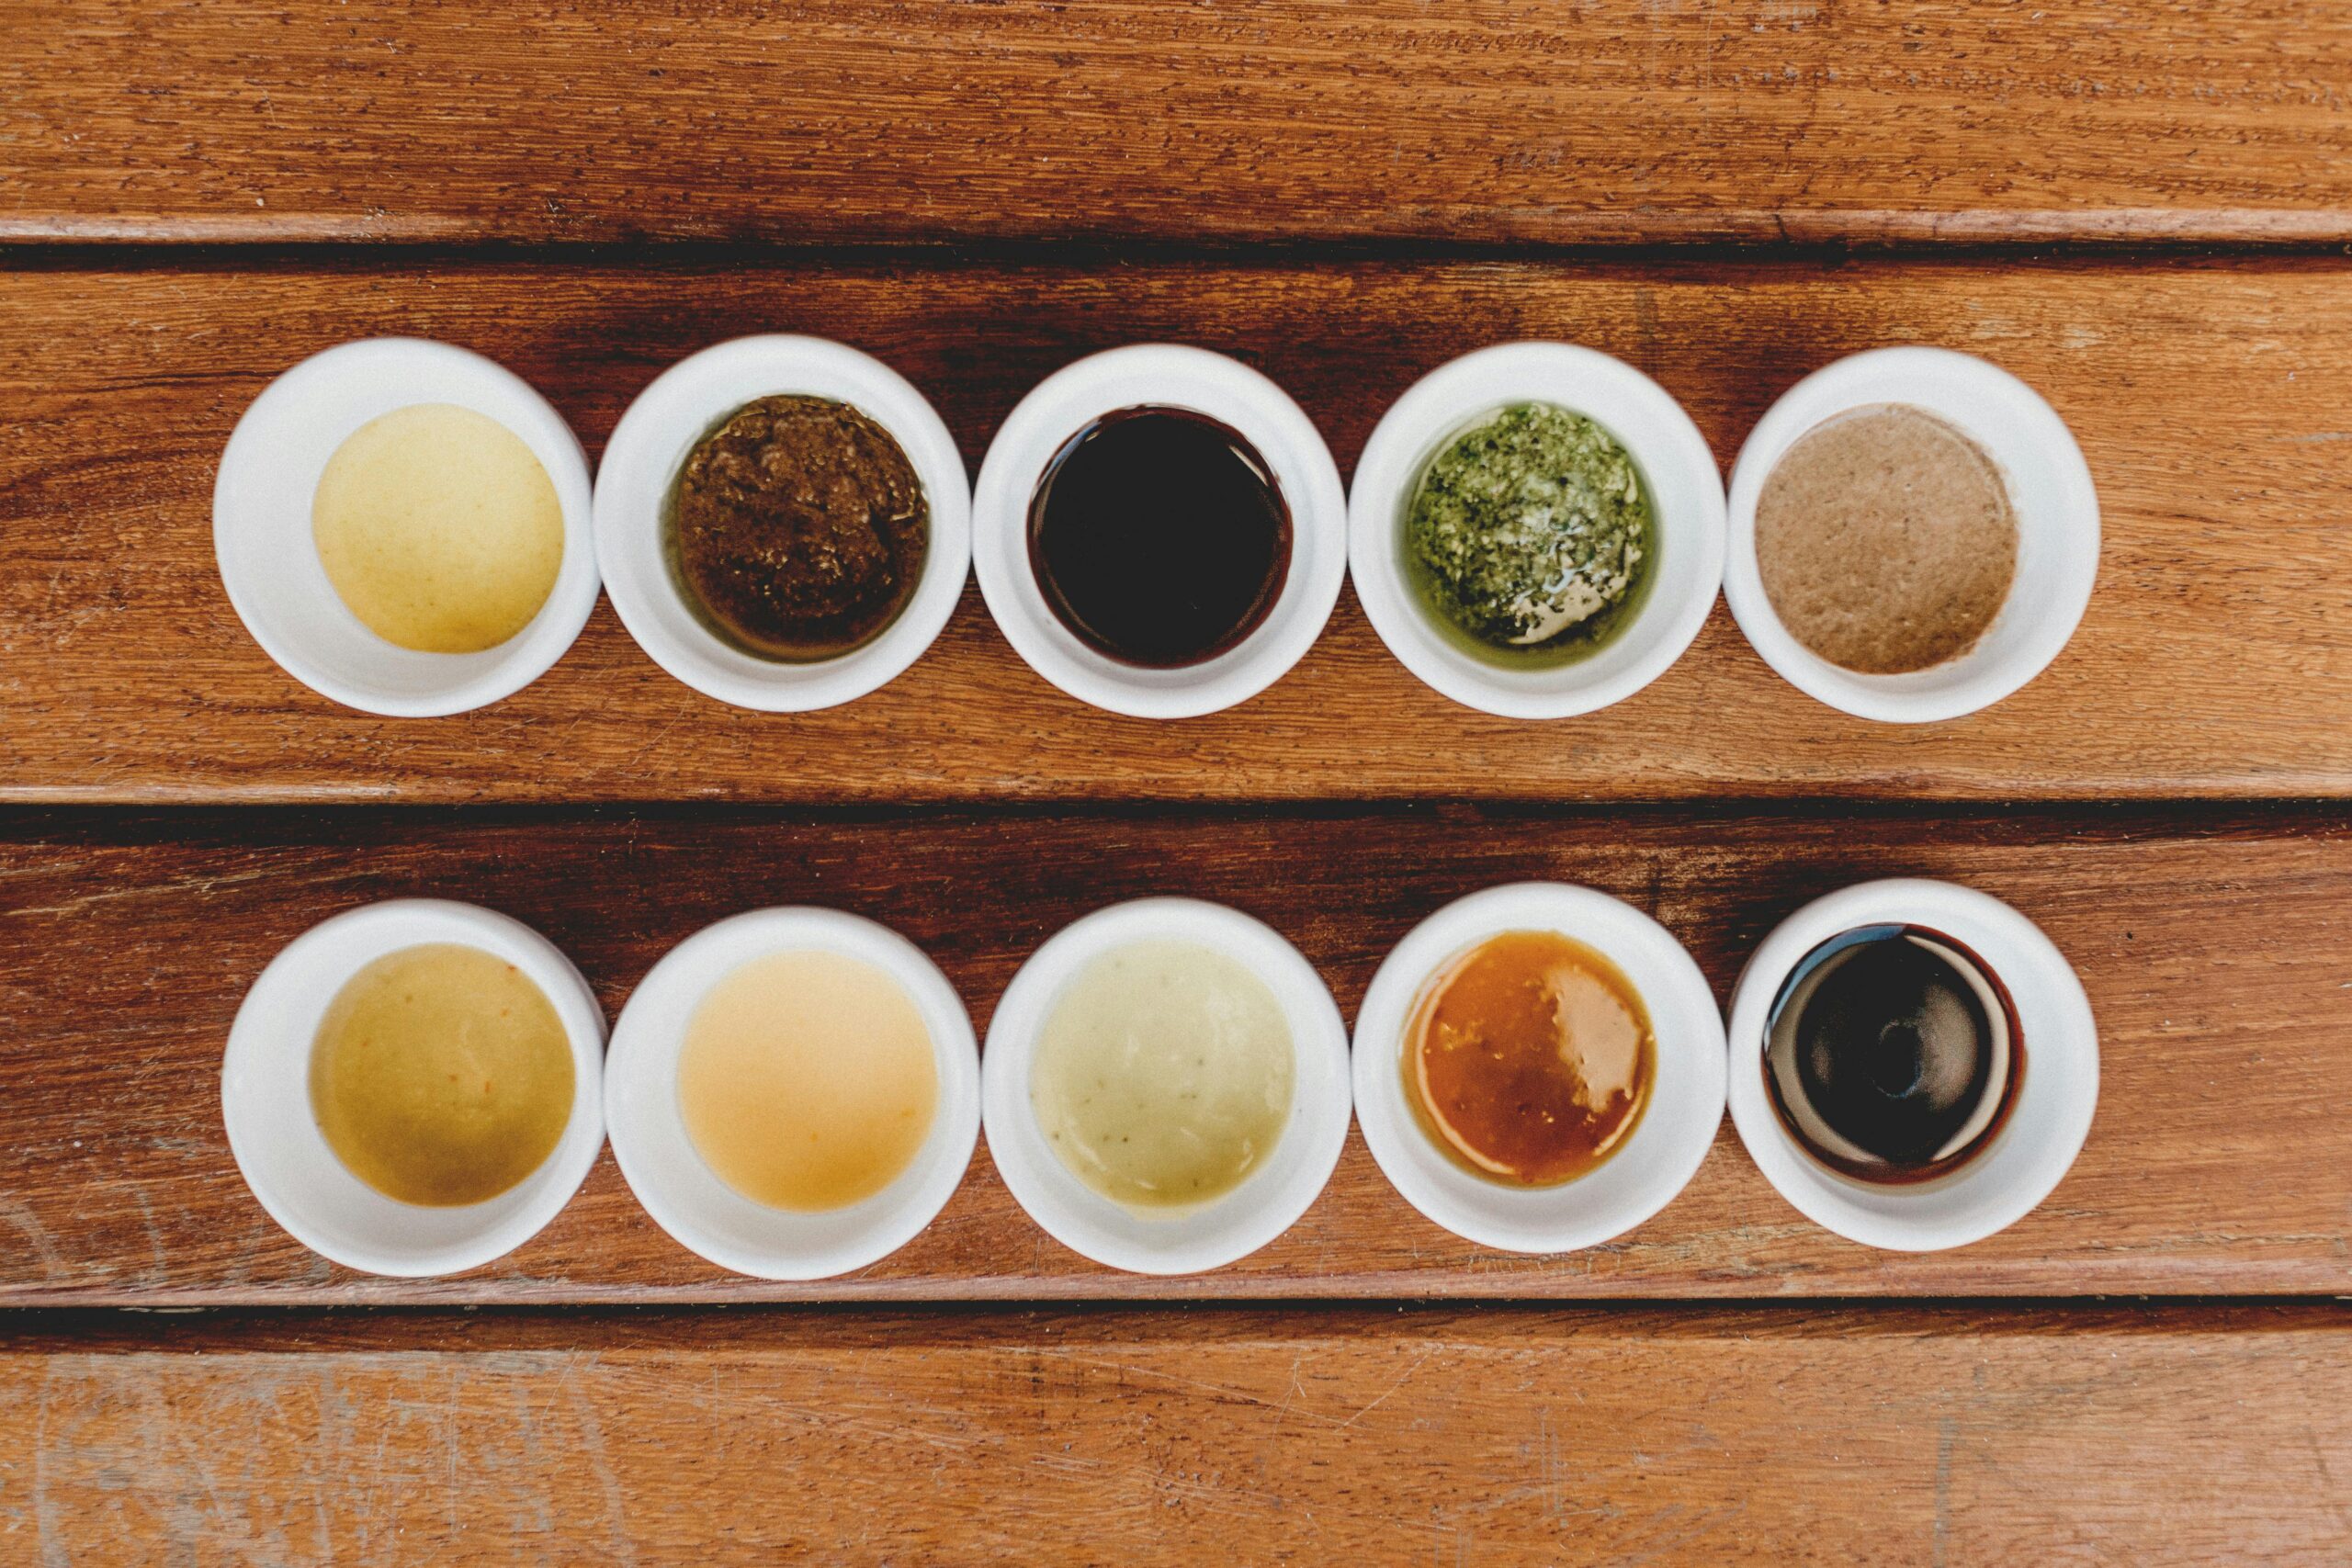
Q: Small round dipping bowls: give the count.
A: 10